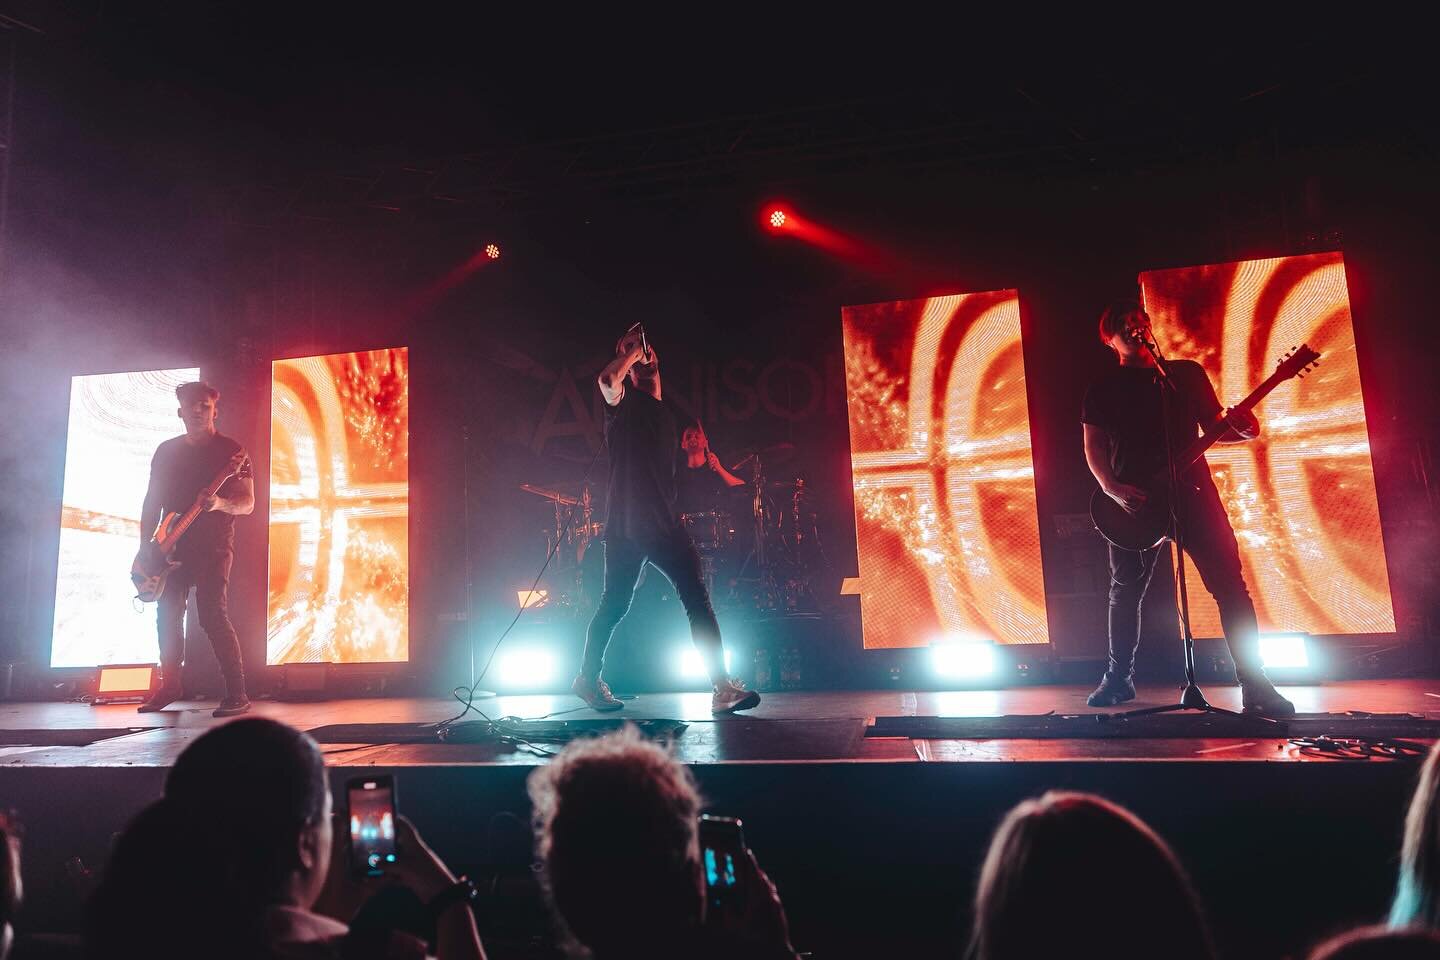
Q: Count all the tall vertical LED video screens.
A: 4